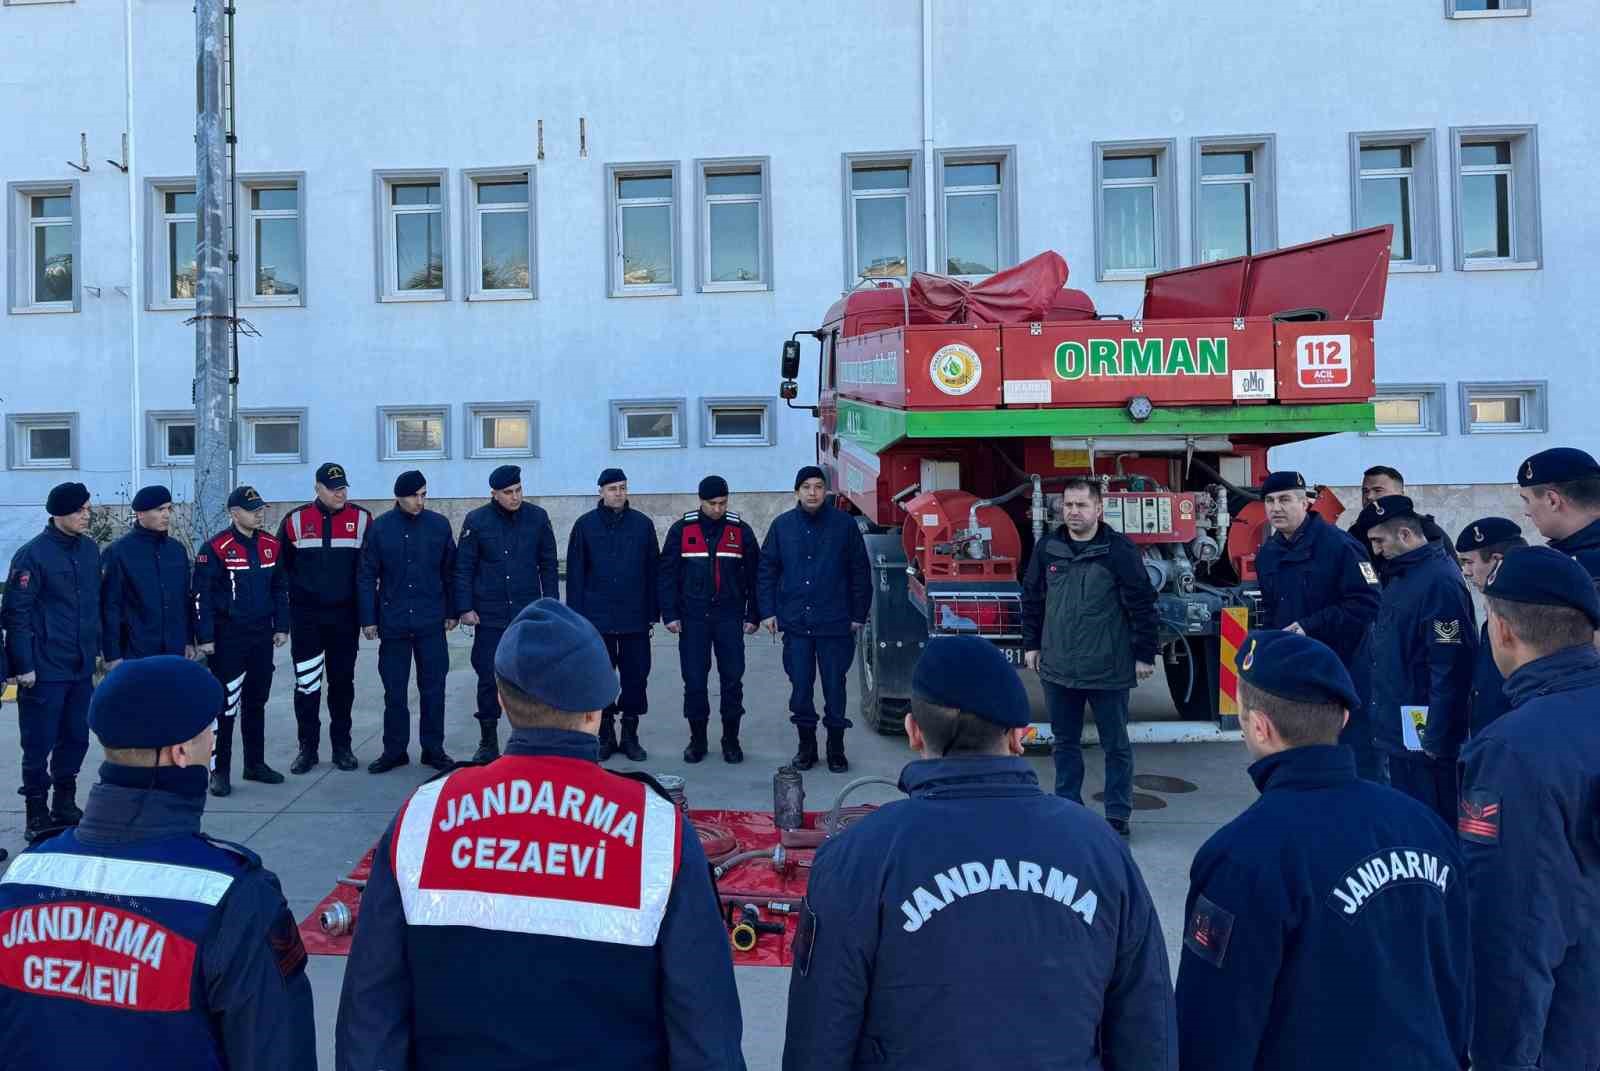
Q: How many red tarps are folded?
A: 1